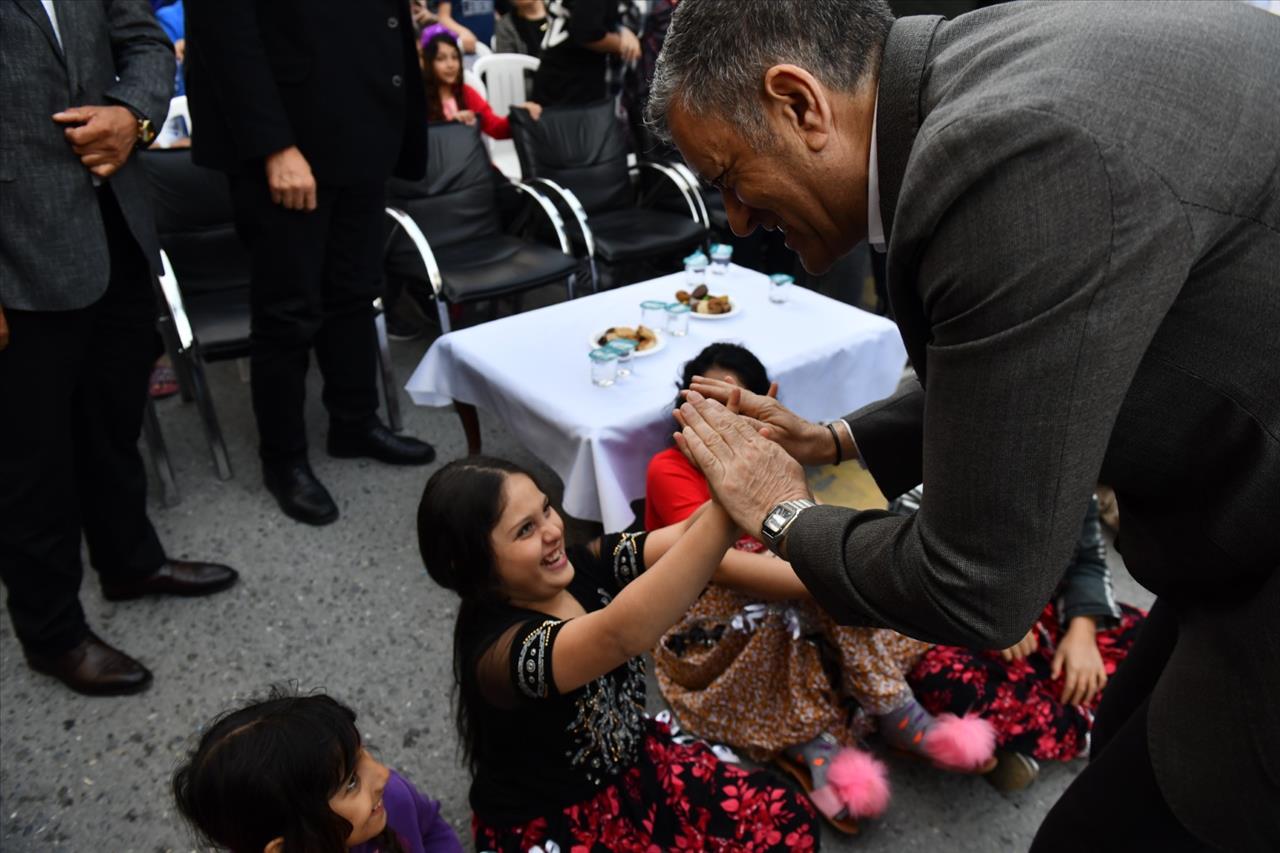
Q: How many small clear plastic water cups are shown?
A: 7